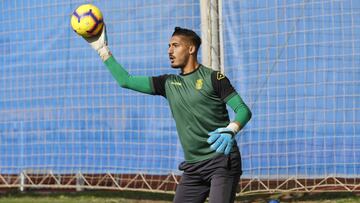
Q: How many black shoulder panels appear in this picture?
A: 2